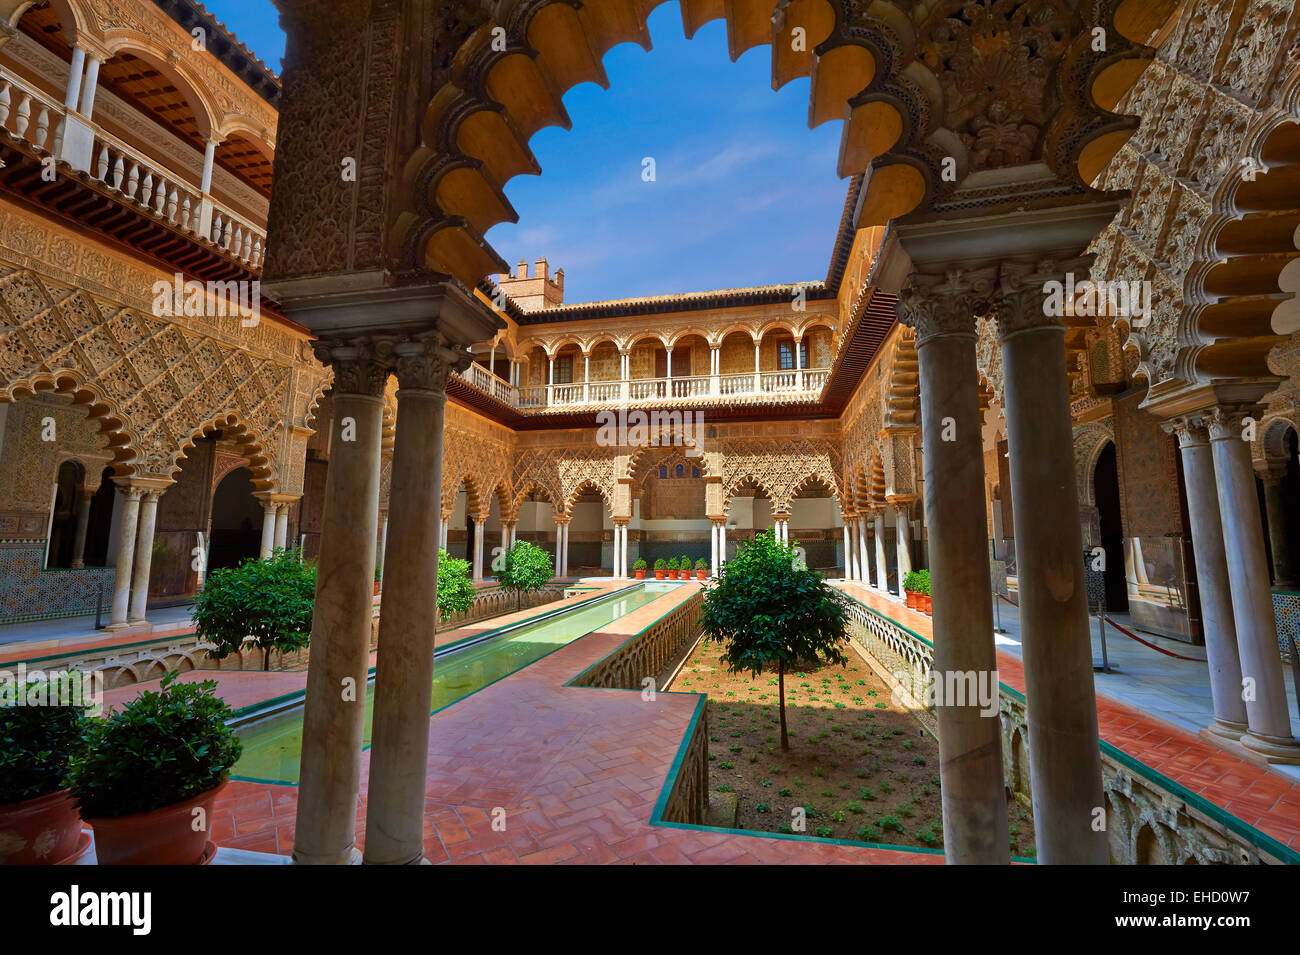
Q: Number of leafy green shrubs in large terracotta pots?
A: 2